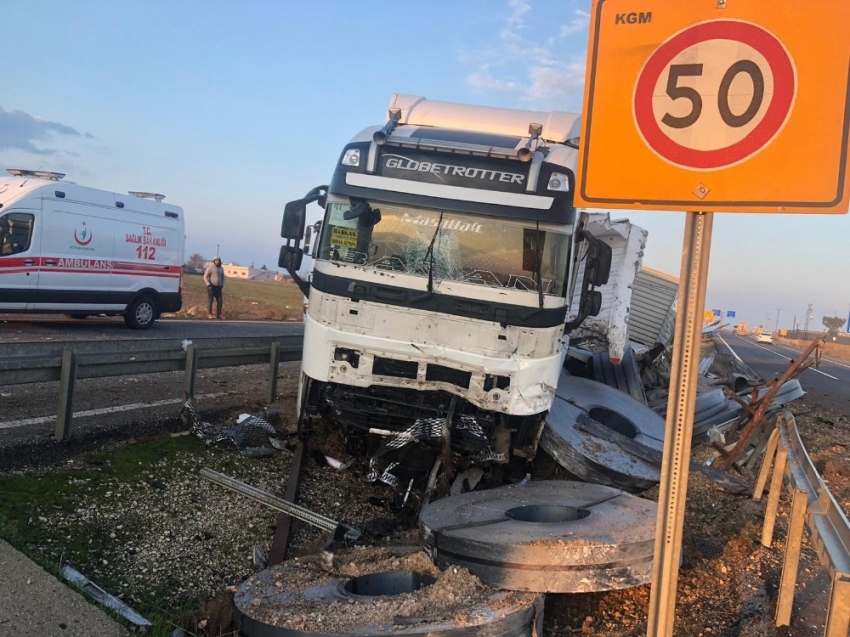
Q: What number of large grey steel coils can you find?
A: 3